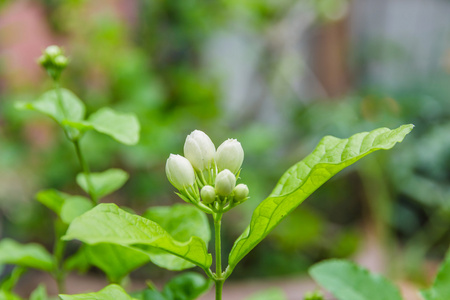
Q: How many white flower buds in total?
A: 6